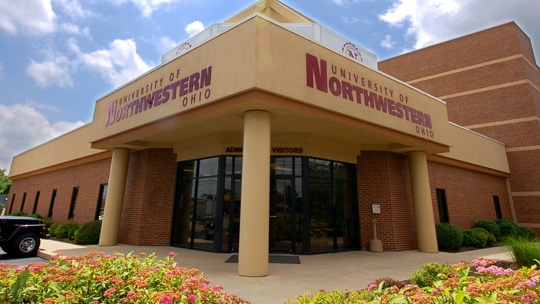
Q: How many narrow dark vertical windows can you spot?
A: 8